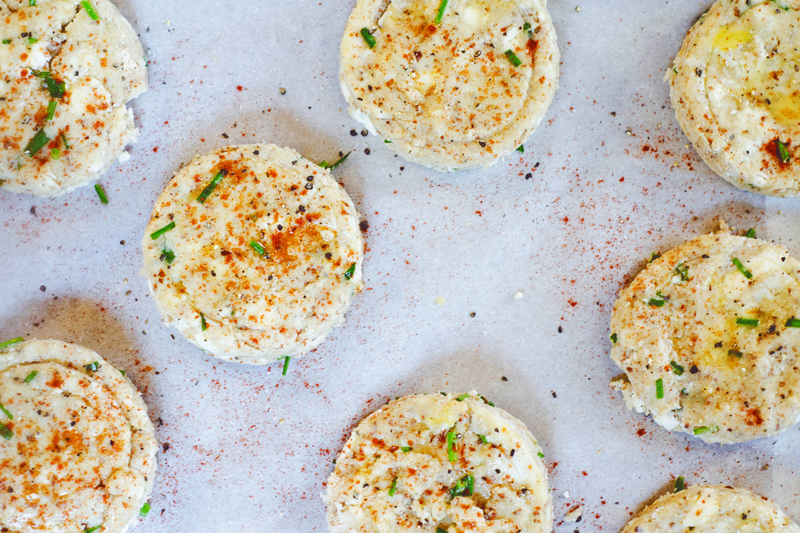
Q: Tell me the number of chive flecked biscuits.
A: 8